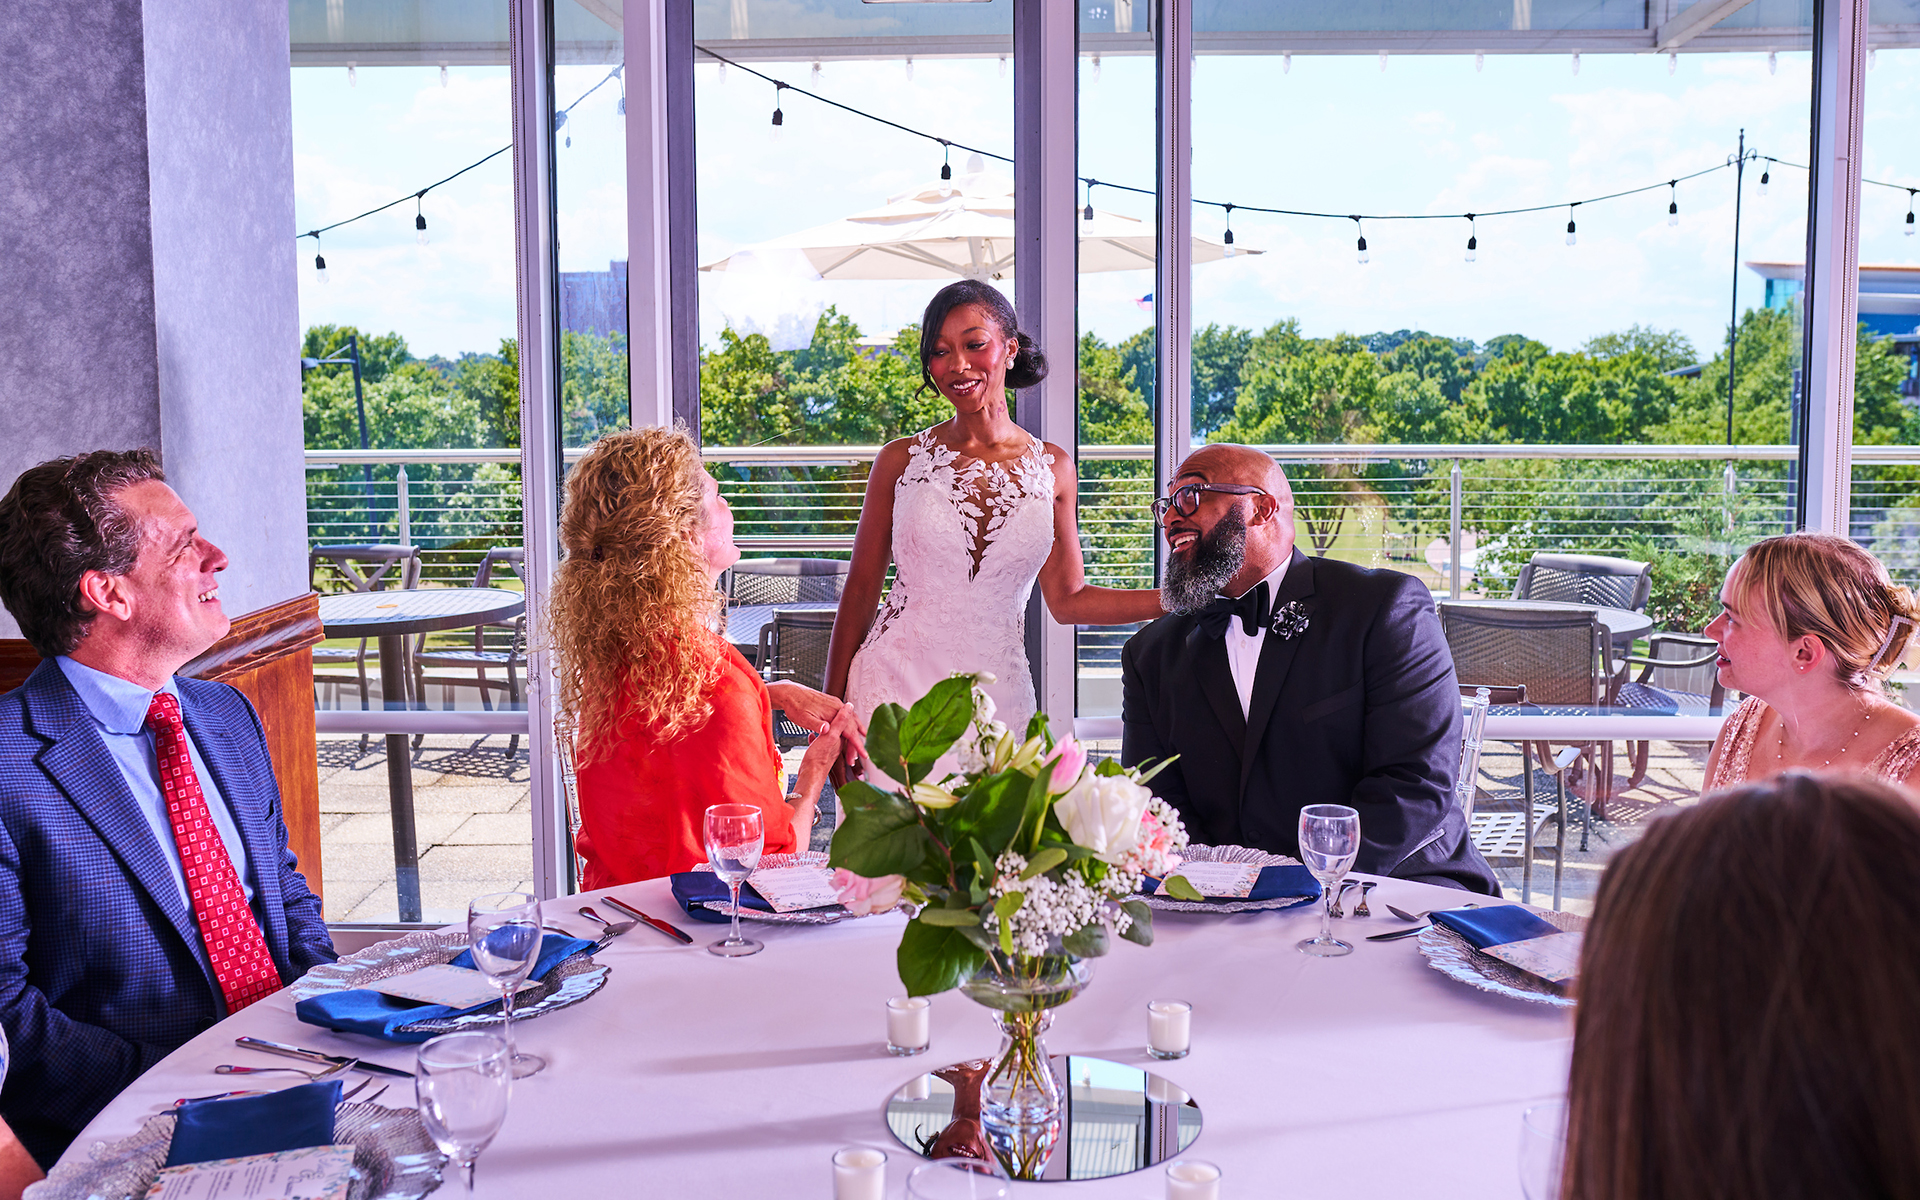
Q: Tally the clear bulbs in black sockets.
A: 12